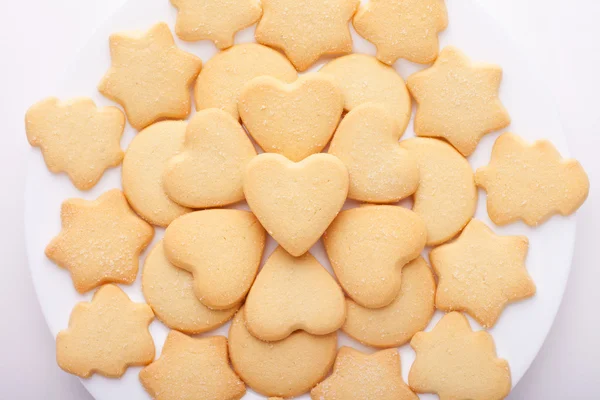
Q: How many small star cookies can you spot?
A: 7